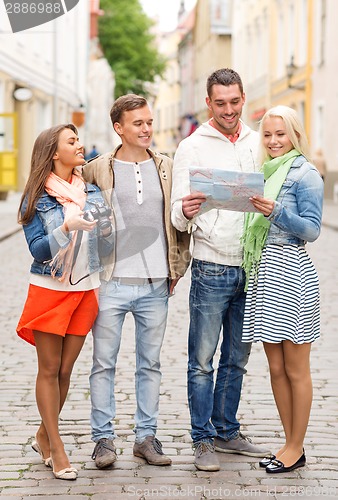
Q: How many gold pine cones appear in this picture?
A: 0